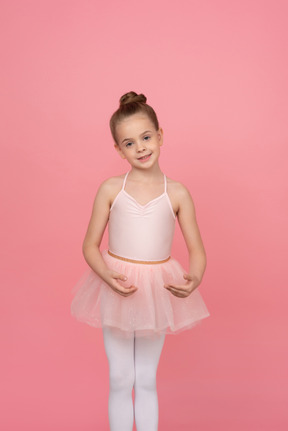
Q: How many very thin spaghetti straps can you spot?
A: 2